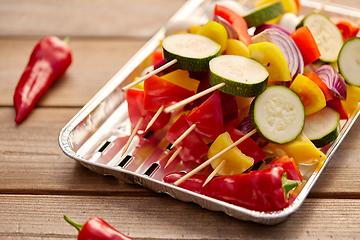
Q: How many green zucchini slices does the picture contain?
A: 7